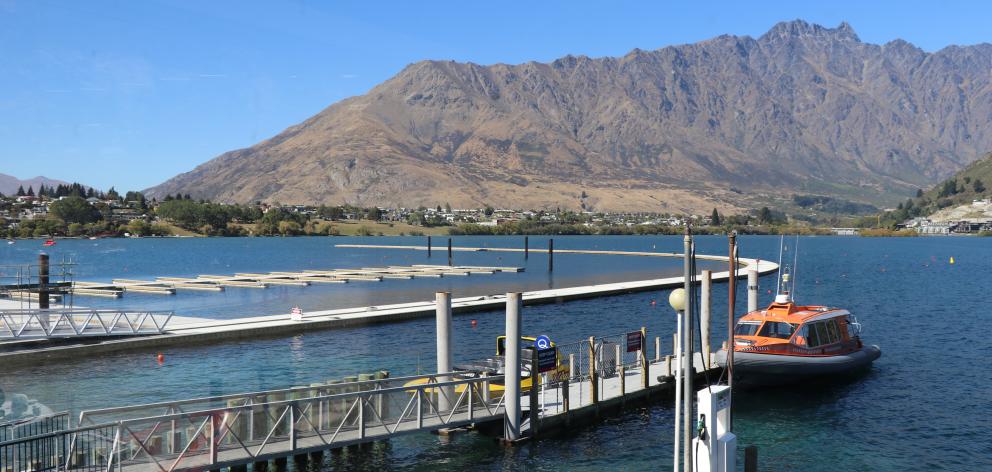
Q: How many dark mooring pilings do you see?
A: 5